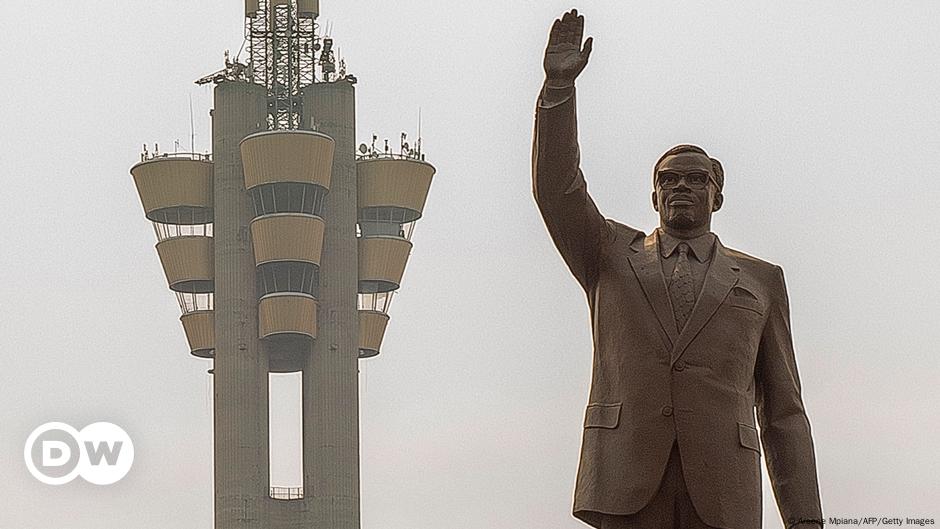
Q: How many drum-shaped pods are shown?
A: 9